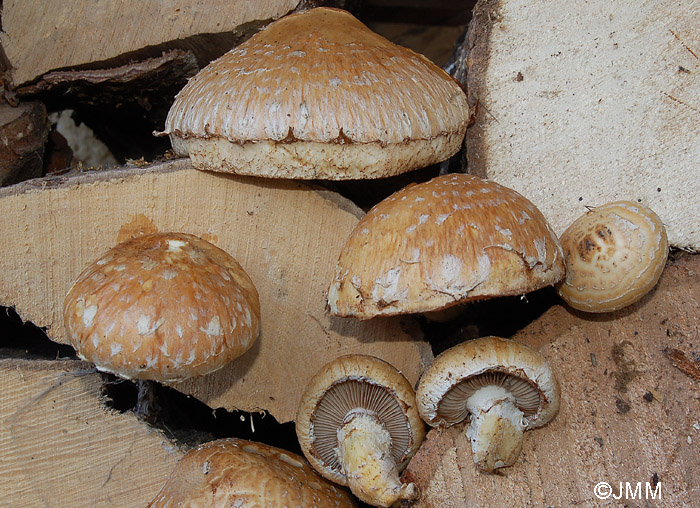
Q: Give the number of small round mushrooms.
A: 3